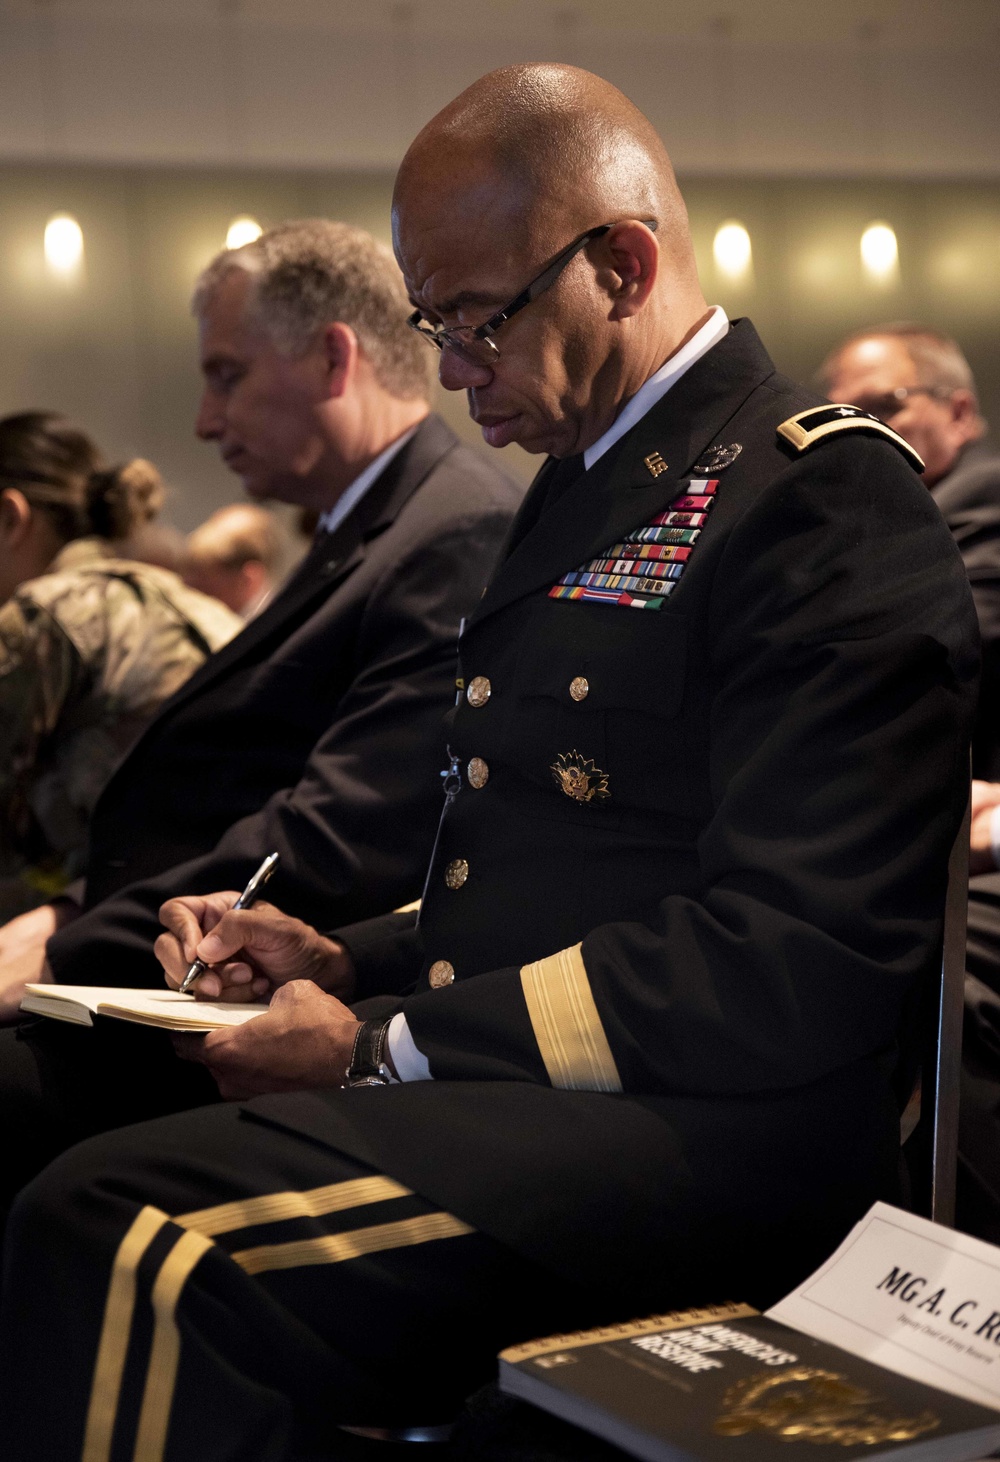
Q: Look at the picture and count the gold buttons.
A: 5